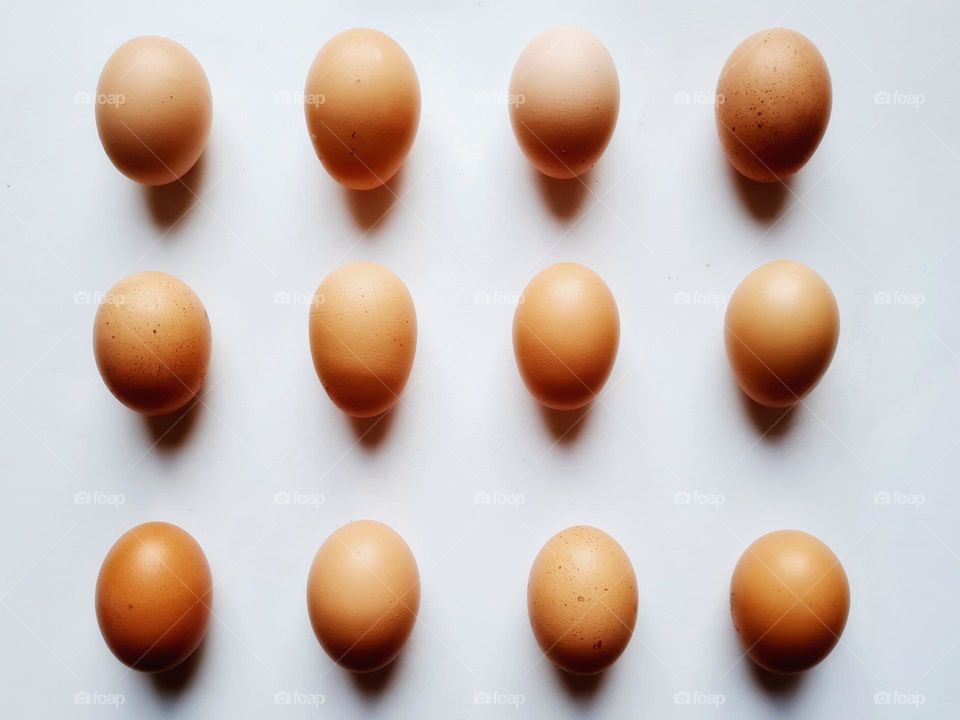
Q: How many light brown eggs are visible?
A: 12